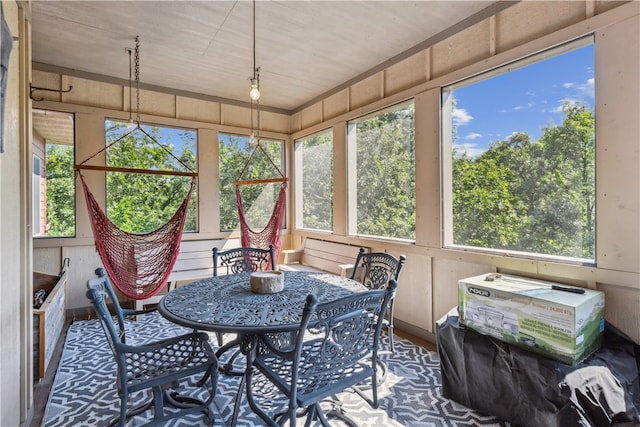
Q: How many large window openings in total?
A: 6